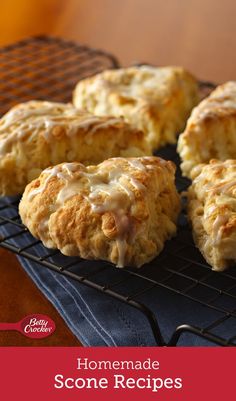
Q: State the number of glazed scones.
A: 5